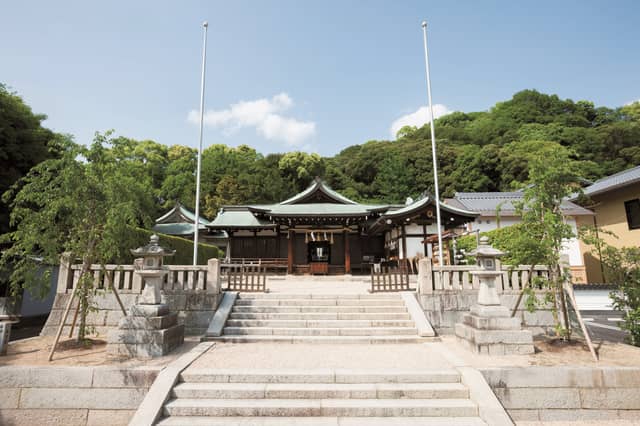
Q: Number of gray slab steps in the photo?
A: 11